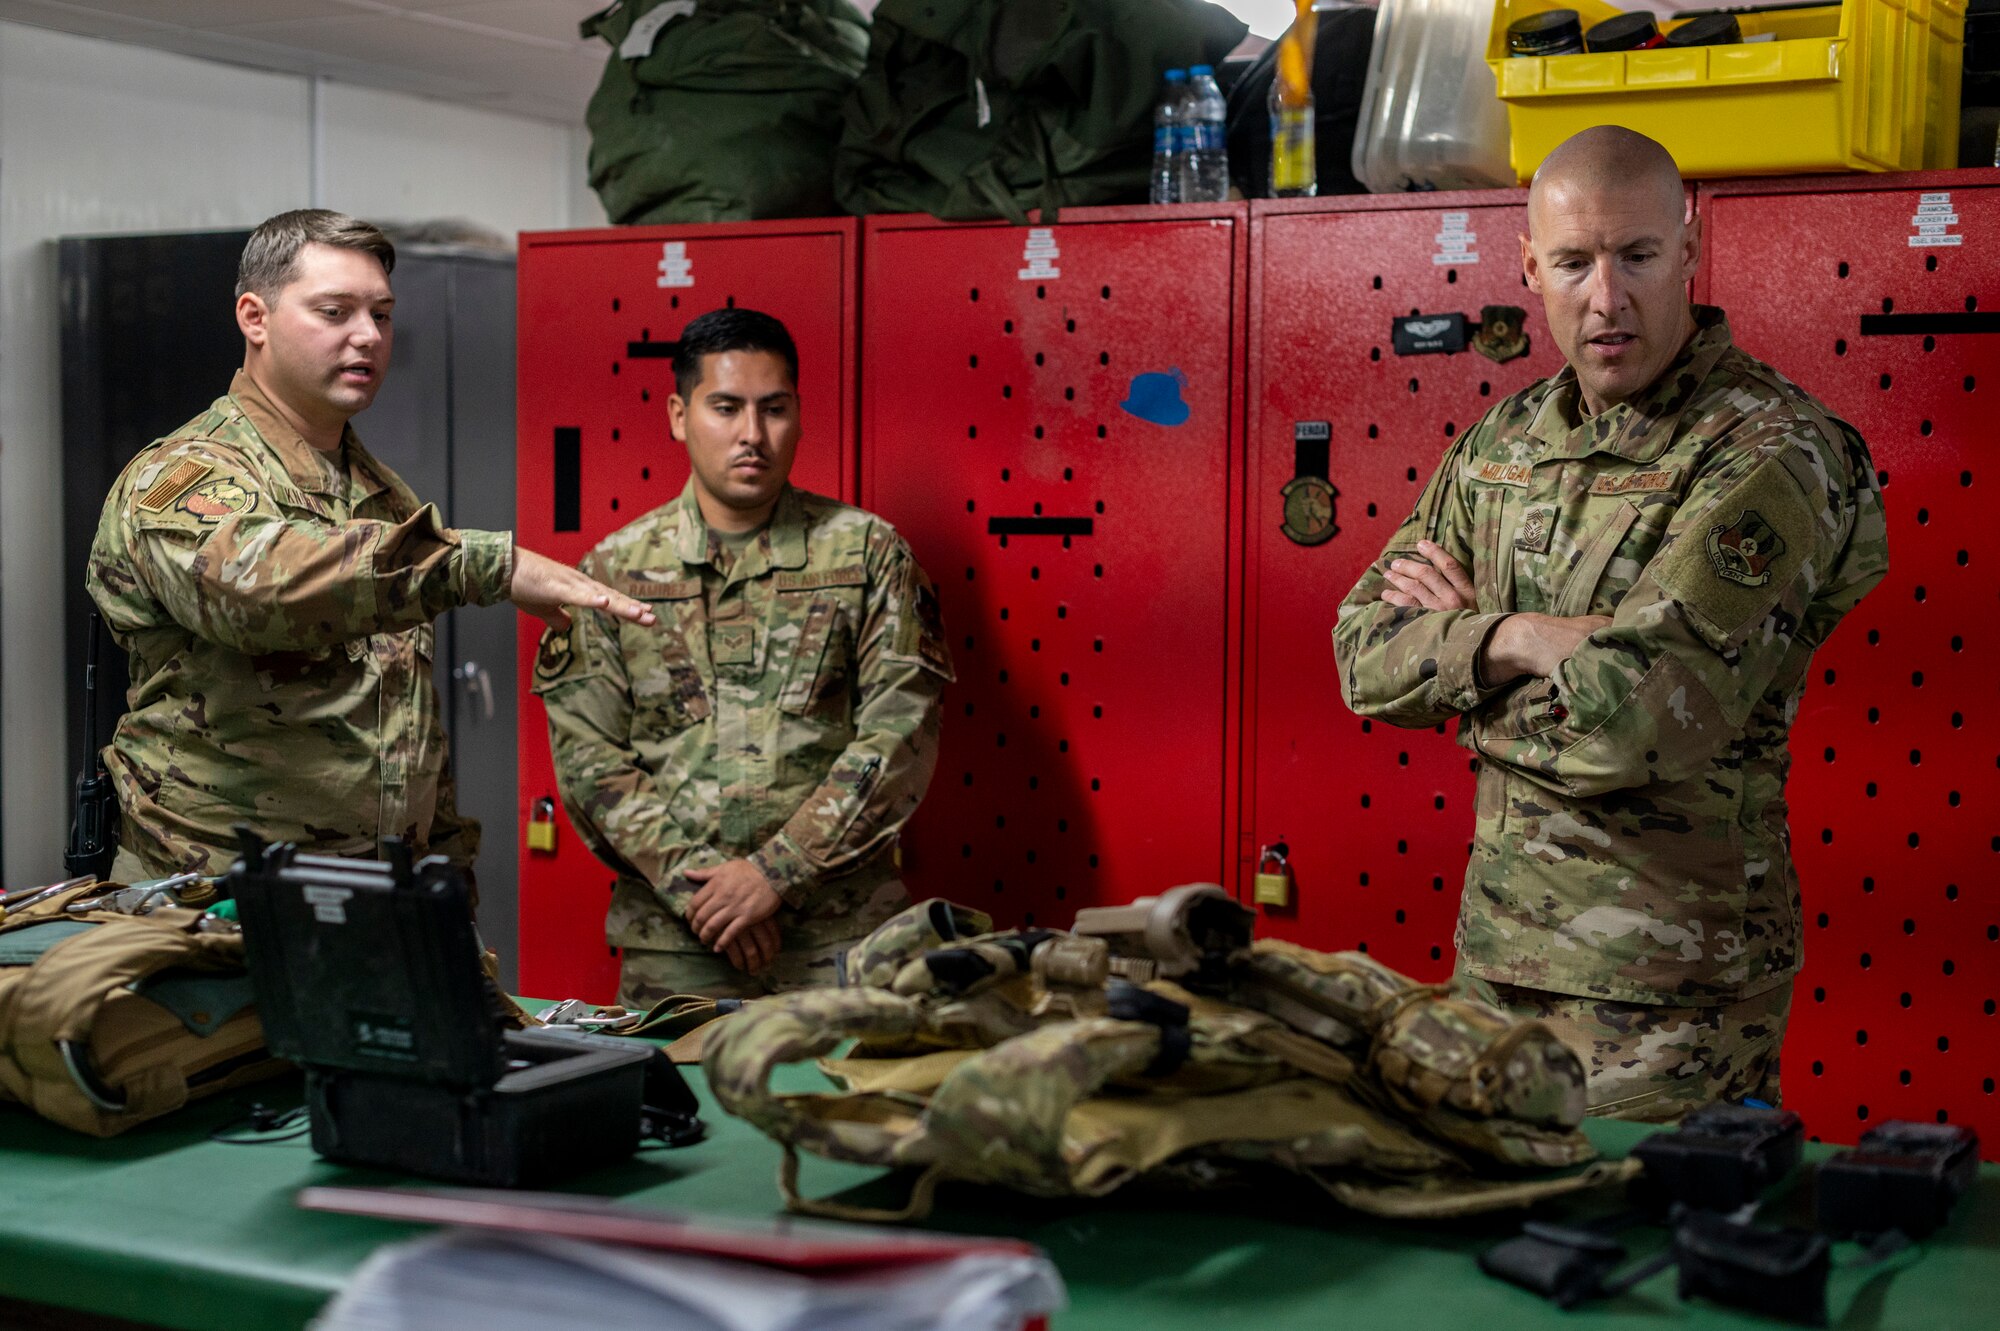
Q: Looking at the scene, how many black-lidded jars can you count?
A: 3